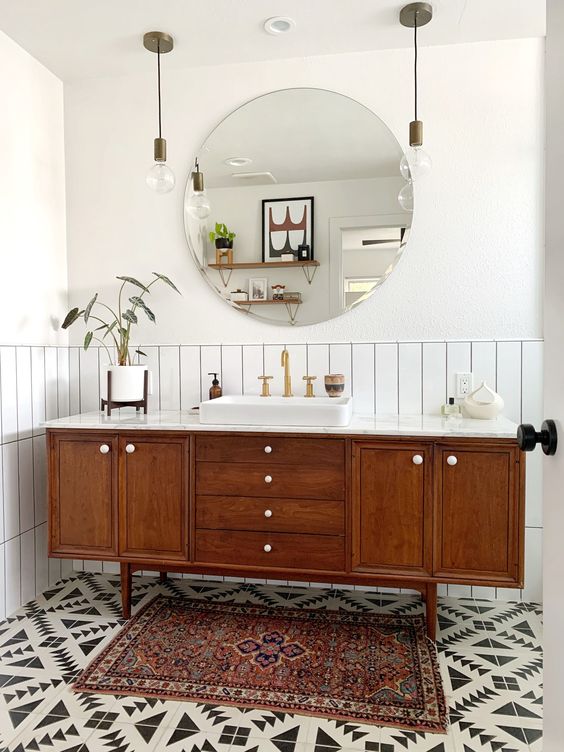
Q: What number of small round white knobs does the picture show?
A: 8